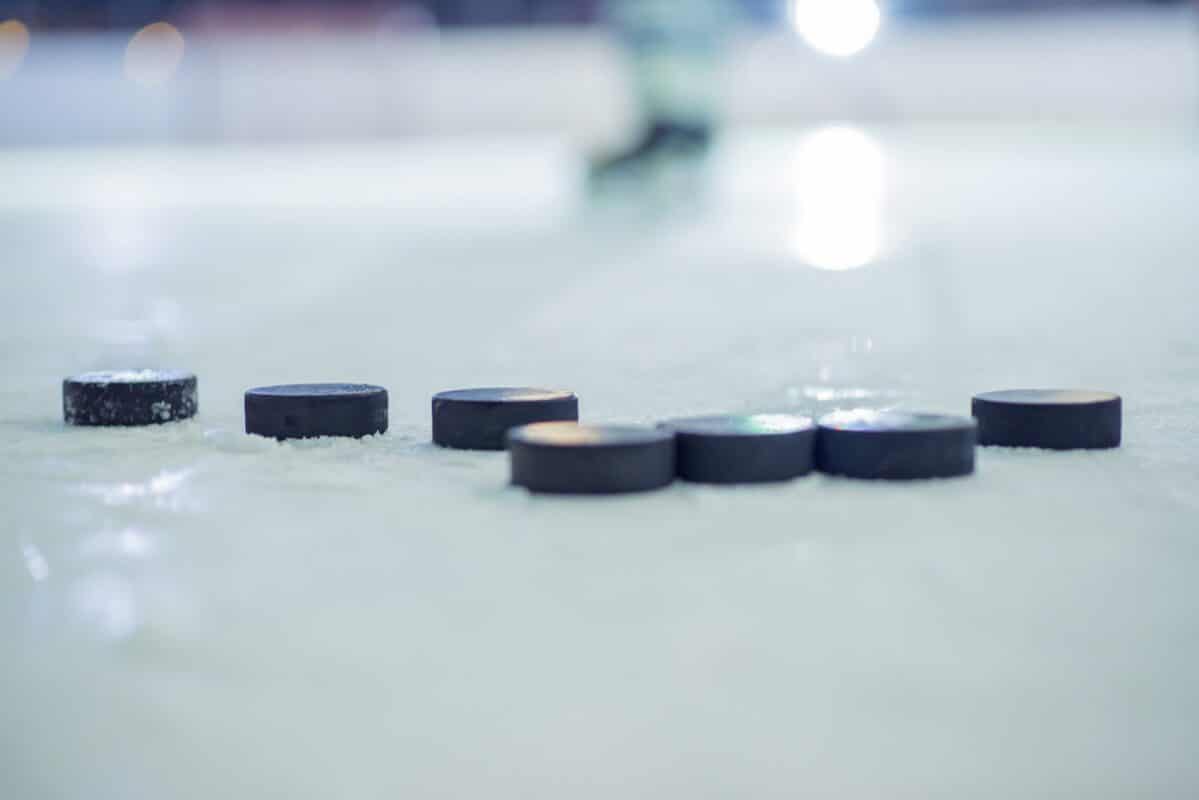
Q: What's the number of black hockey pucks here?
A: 7